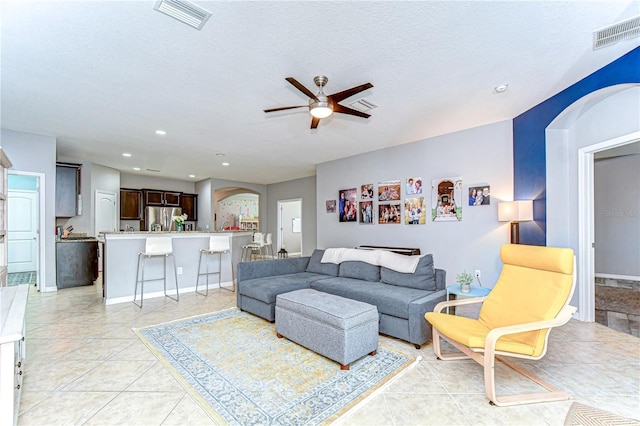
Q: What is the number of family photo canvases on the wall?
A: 10